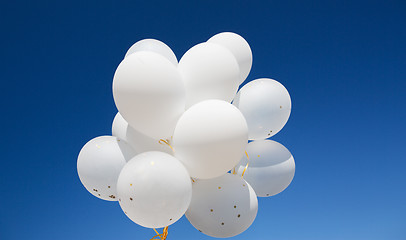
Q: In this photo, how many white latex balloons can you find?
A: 11